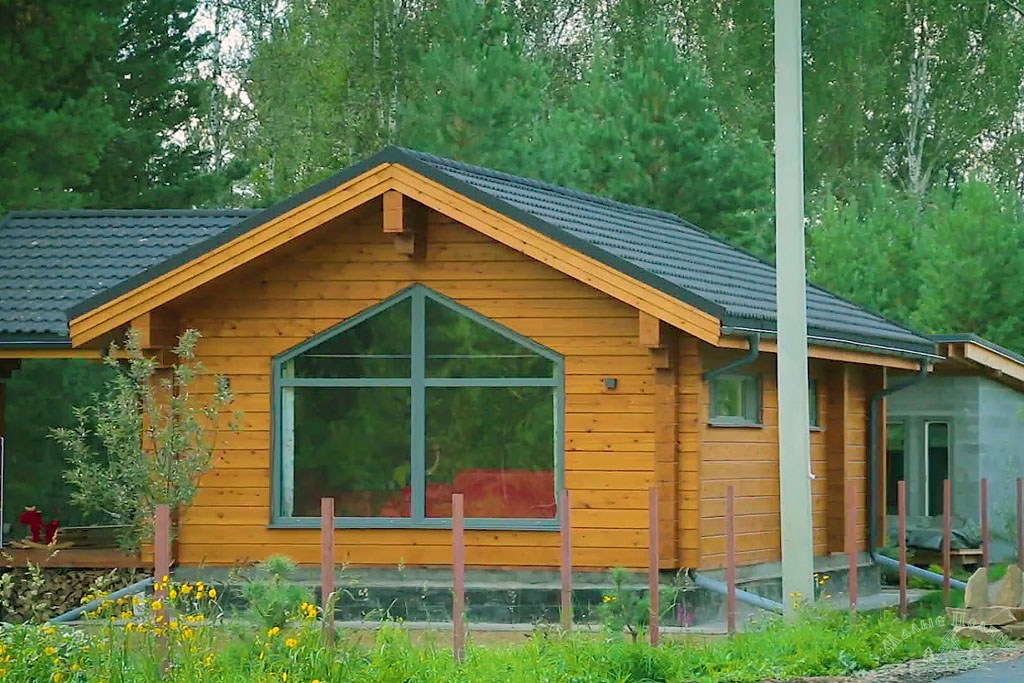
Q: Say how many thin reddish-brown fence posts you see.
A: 11